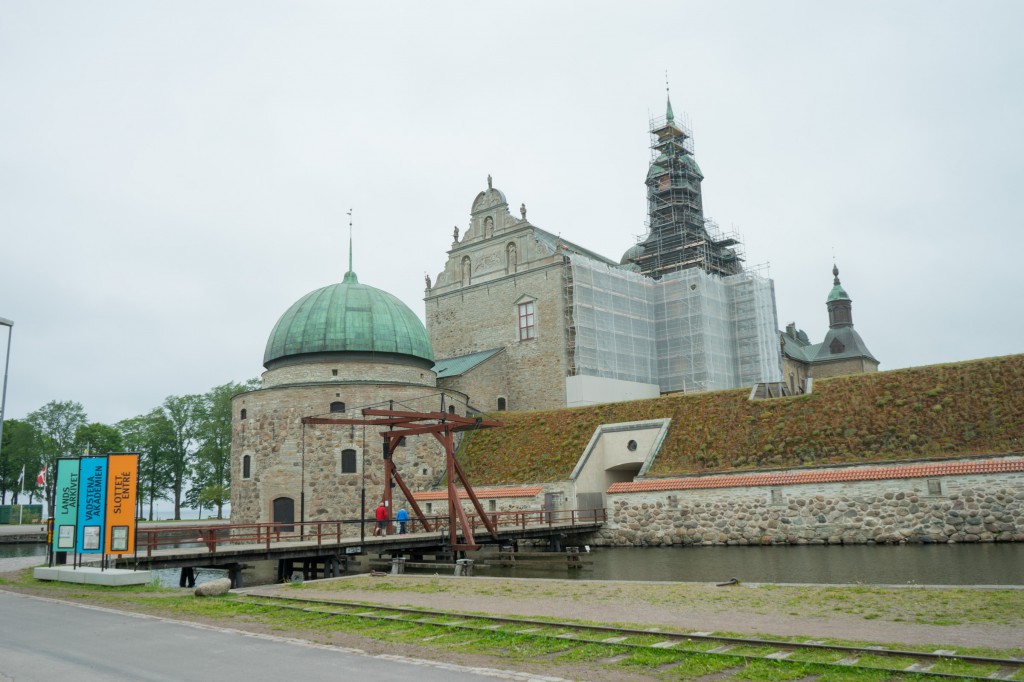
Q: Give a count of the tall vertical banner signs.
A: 3